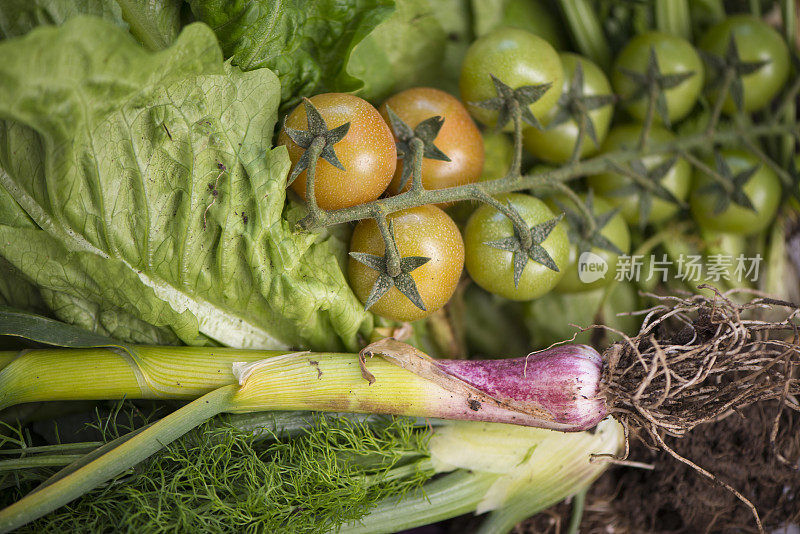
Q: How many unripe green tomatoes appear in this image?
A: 8